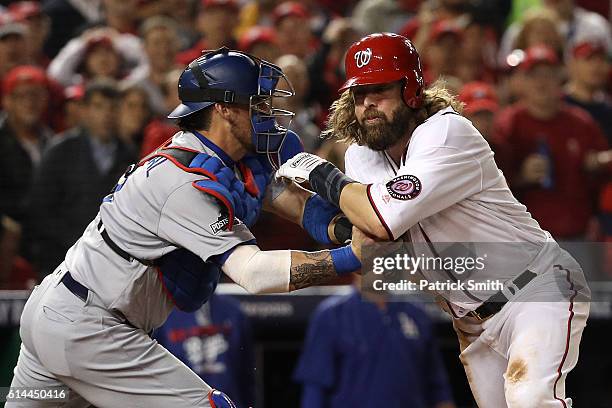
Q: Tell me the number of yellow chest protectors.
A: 0